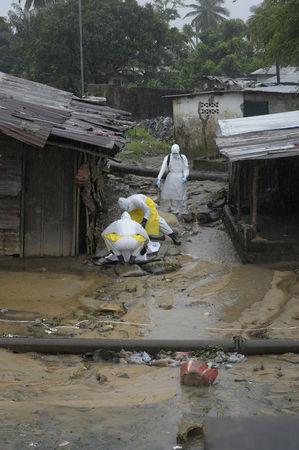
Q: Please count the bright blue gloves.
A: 2